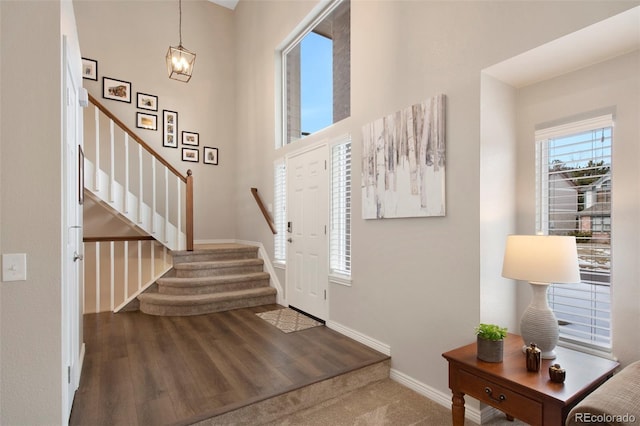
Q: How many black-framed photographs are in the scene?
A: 8